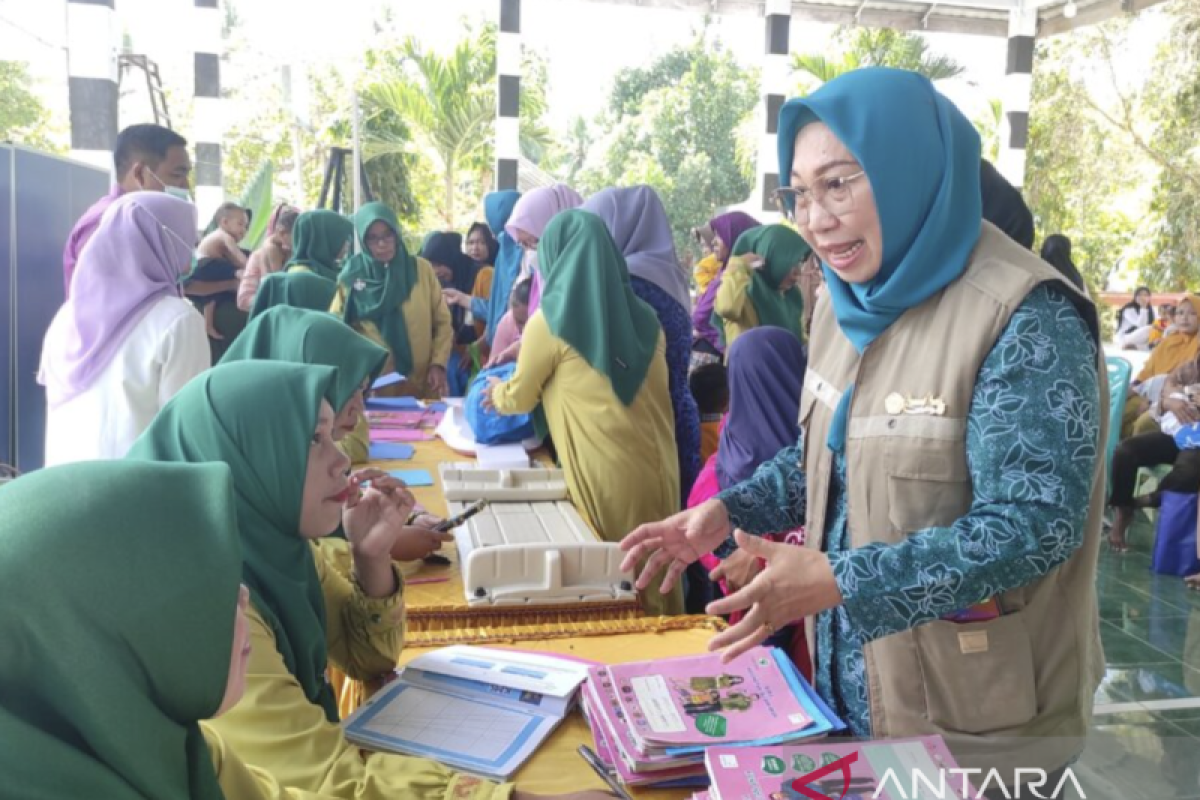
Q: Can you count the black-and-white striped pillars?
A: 5